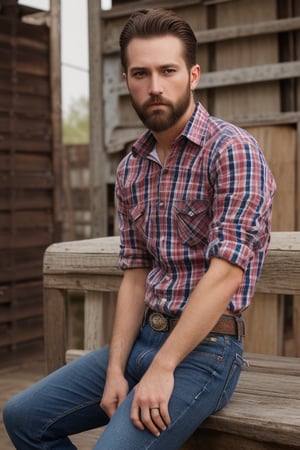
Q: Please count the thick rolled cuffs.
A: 2